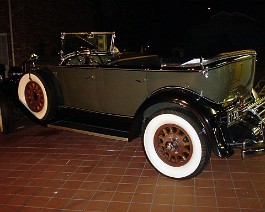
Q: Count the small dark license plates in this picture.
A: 1